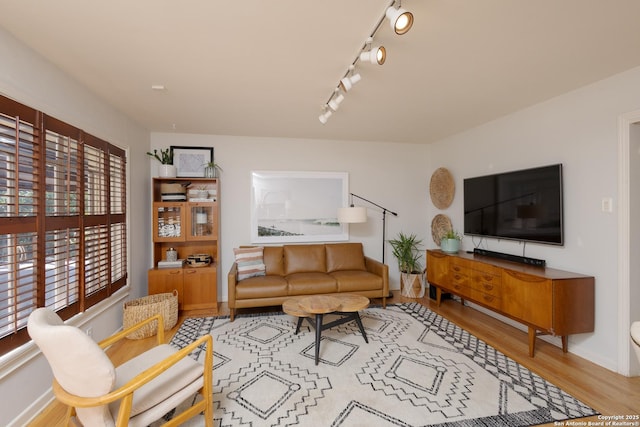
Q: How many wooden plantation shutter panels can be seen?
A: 4